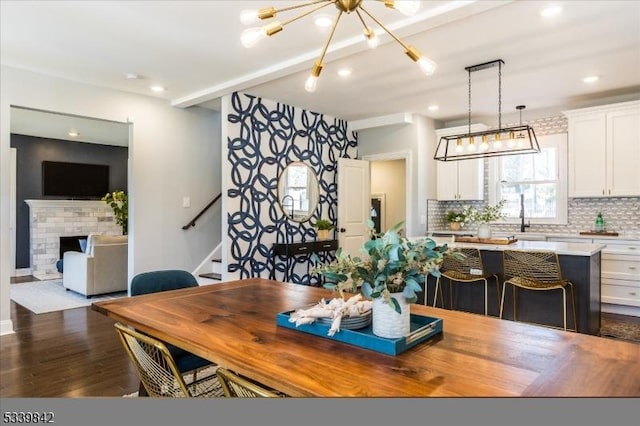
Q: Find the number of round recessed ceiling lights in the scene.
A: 7